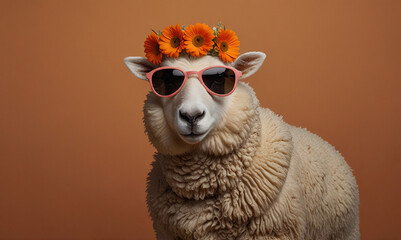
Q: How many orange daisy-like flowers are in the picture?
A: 4